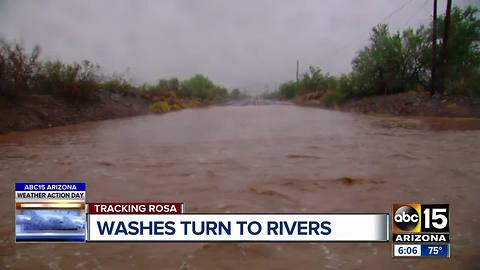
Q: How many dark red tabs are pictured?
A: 1